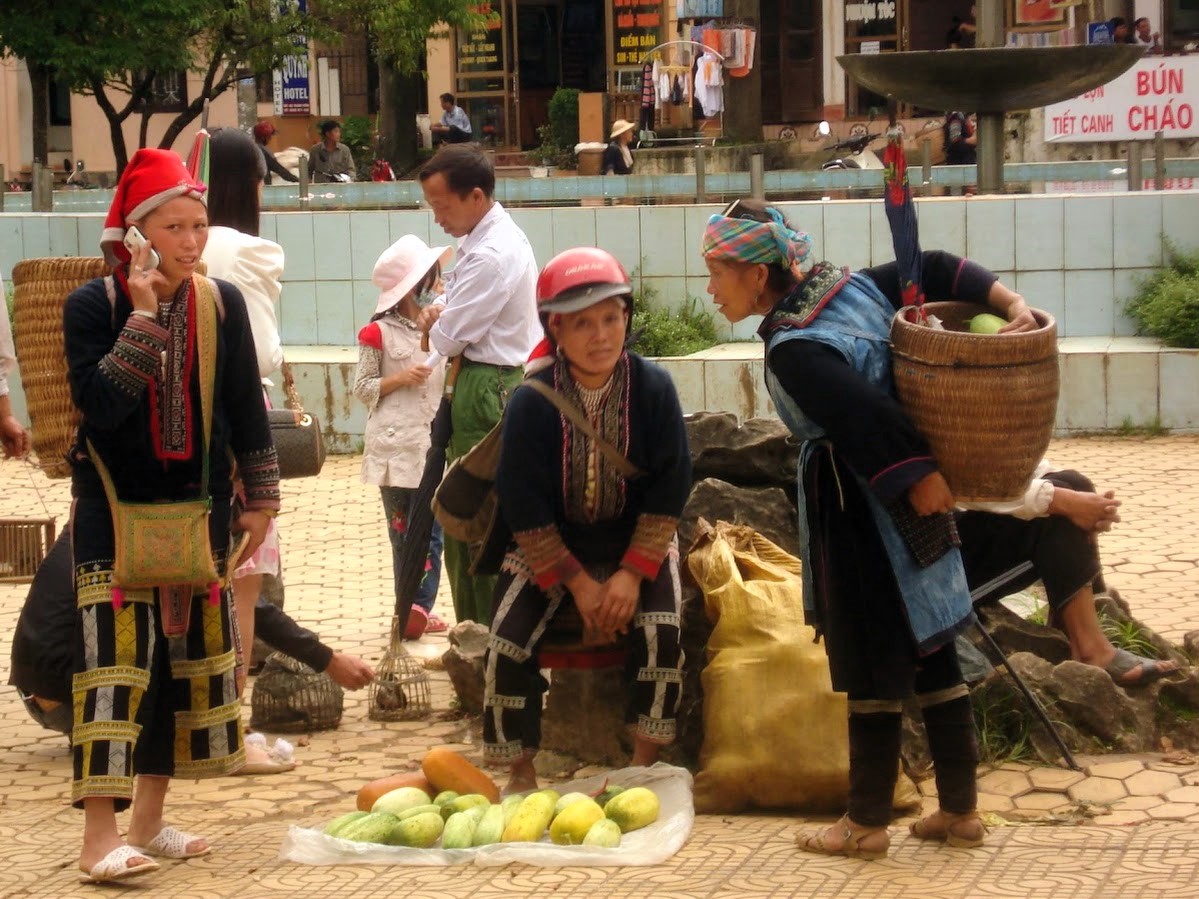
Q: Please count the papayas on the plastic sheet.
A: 2